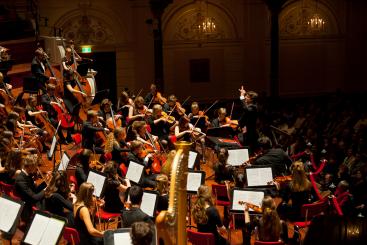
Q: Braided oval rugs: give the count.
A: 0